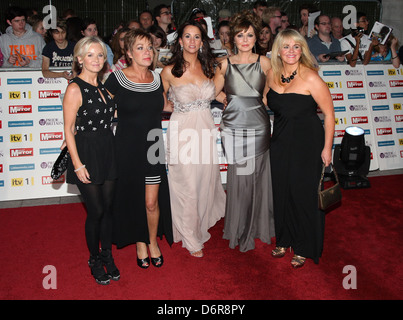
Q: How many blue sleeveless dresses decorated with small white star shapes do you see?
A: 0